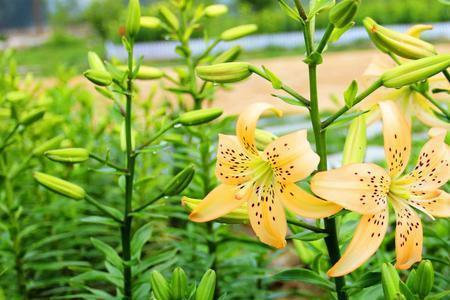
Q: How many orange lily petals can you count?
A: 12